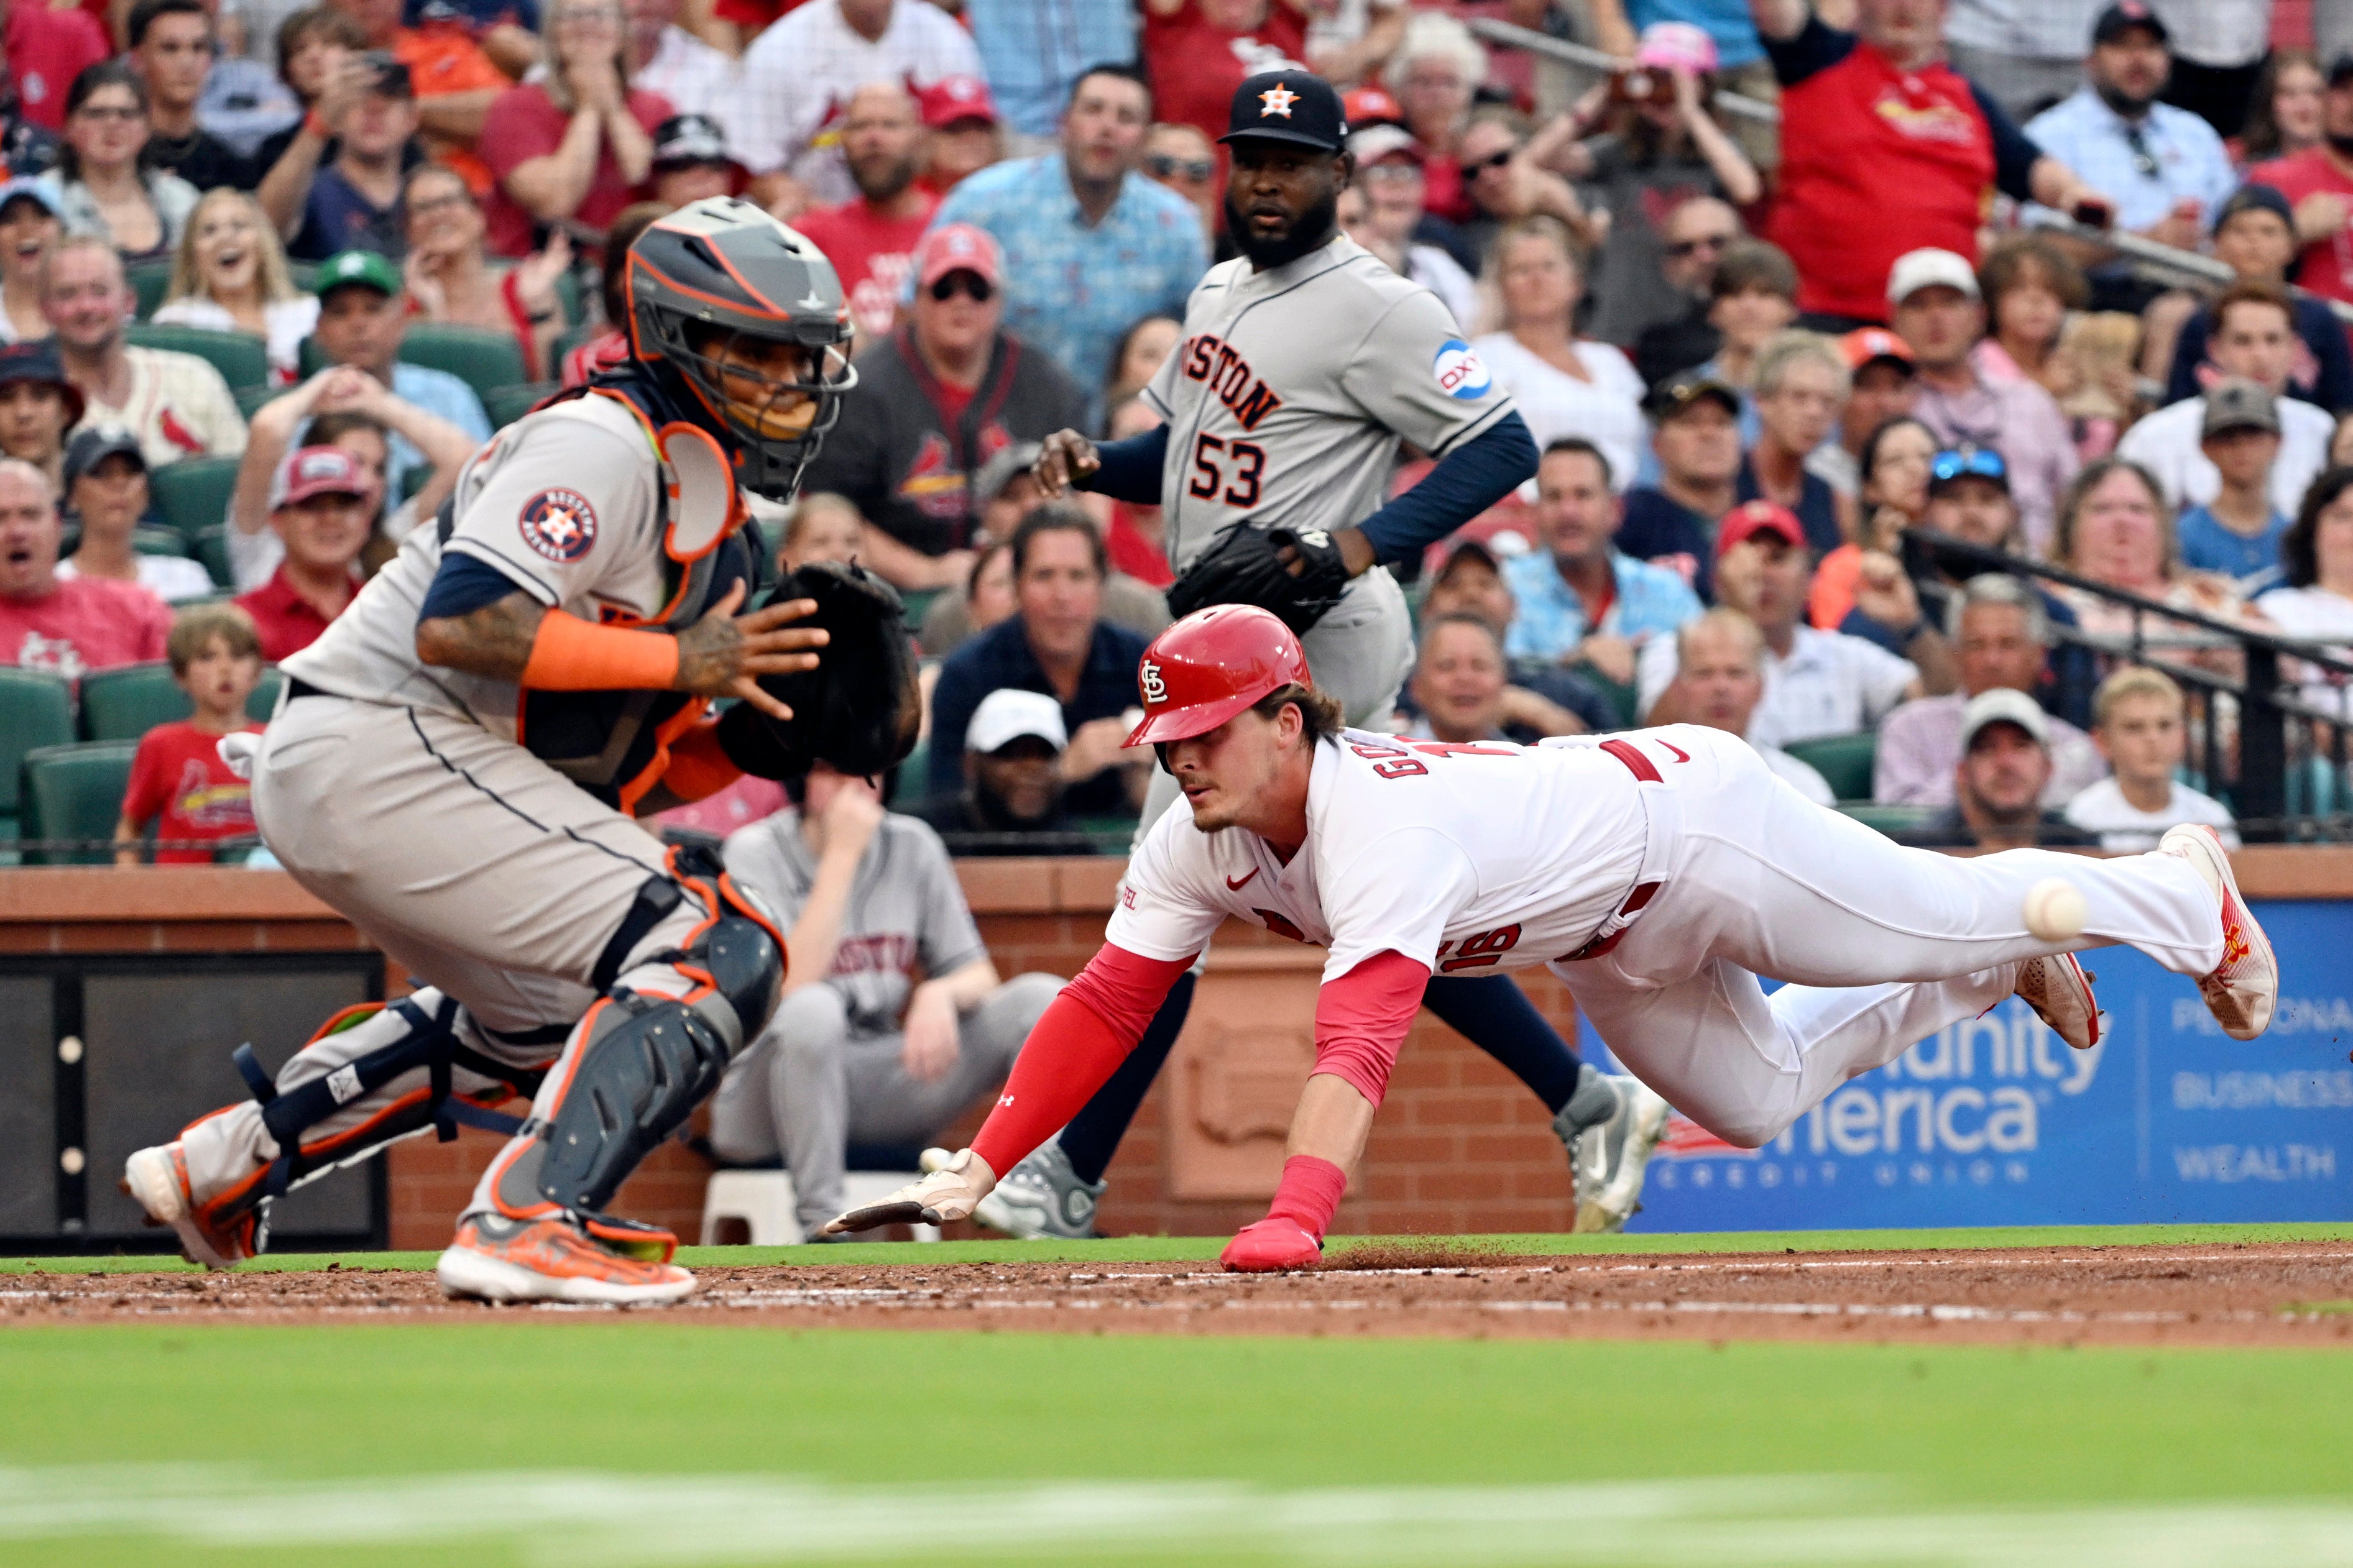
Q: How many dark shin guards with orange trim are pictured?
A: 2